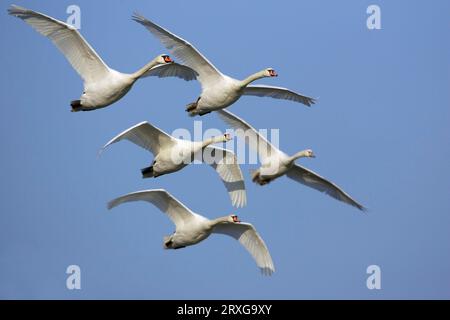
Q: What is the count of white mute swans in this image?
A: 5